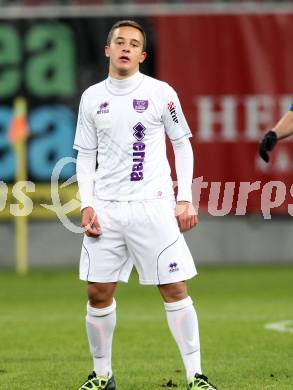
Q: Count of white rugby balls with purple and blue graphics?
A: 0